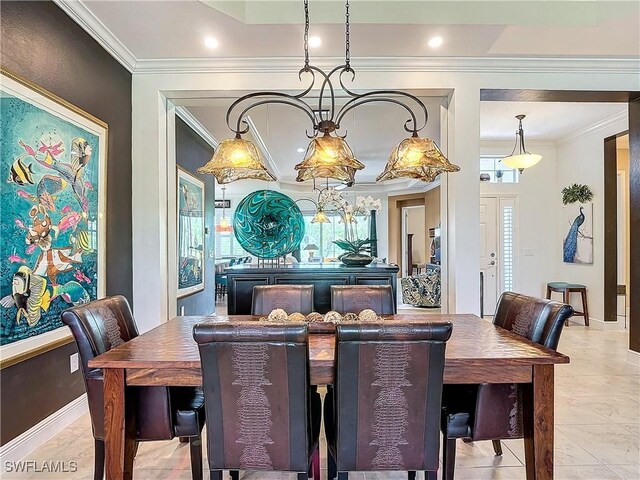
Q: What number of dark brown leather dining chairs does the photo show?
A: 6